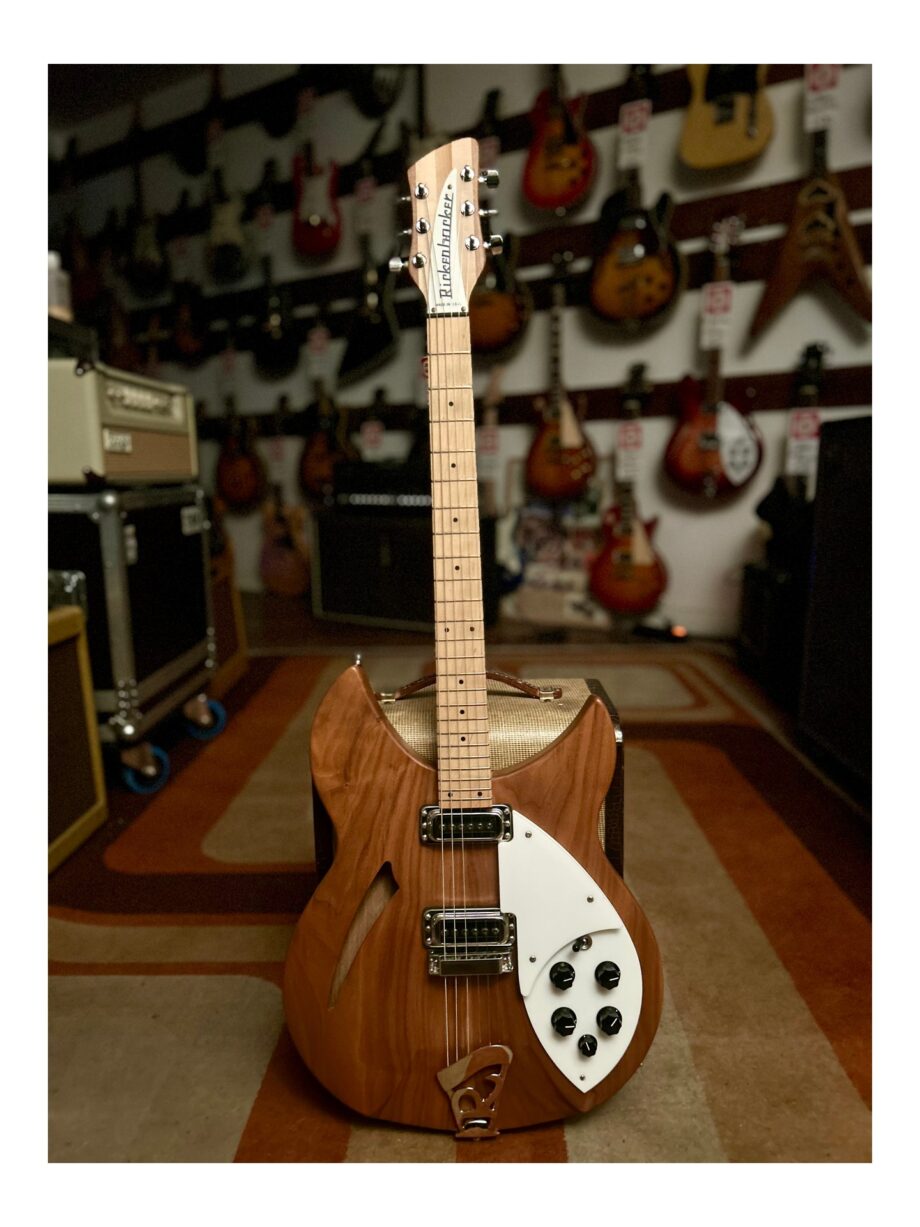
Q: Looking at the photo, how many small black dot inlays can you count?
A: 11